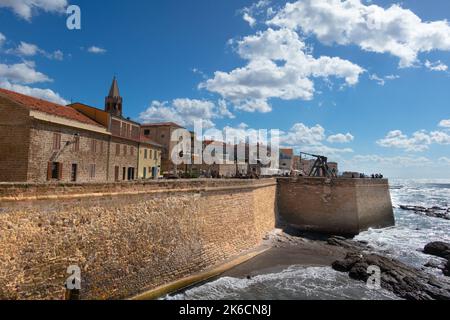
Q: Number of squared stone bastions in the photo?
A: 1